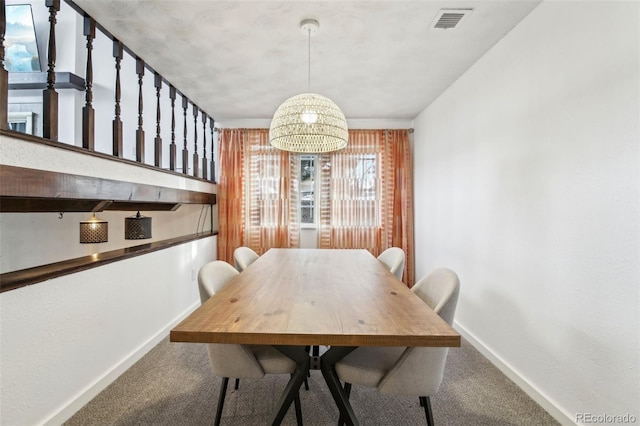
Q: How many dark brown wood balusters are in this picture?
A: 11